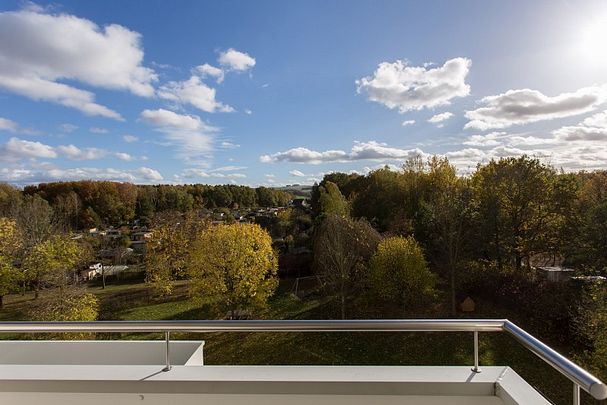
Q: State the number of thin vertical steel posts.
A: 3